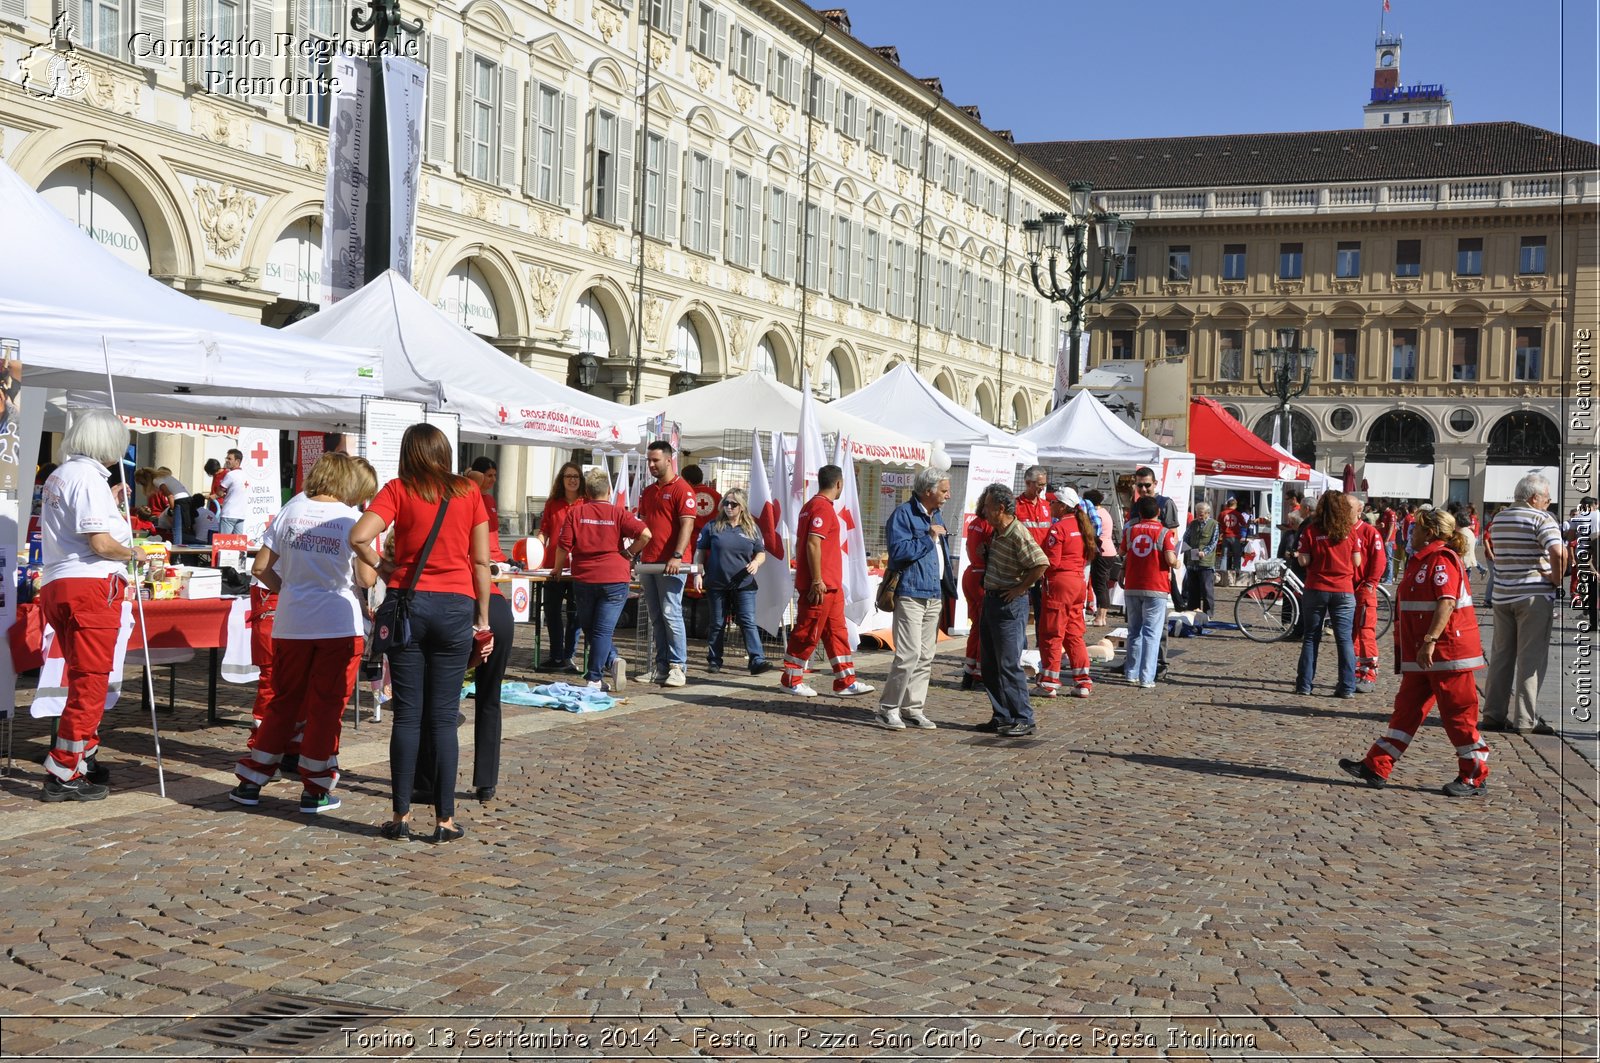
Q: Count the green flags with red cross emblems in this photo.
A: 0